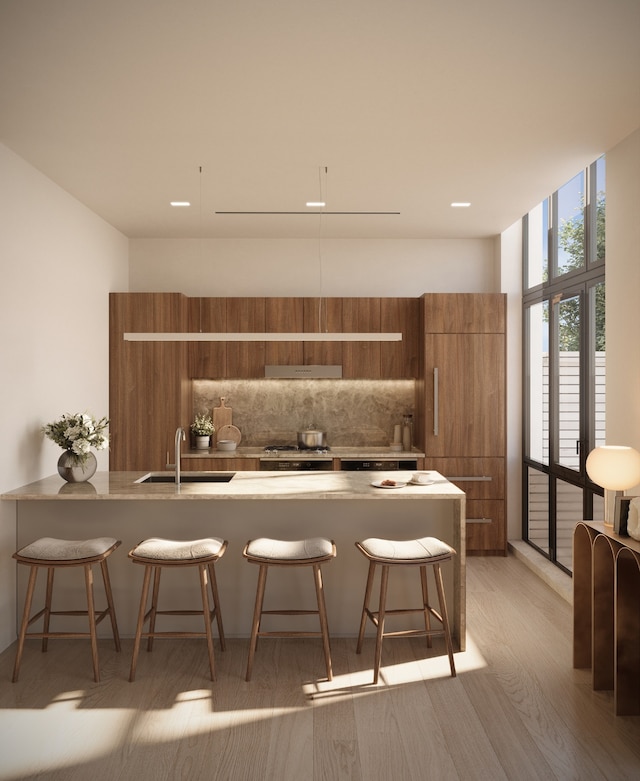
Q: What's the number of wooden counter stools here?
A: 4